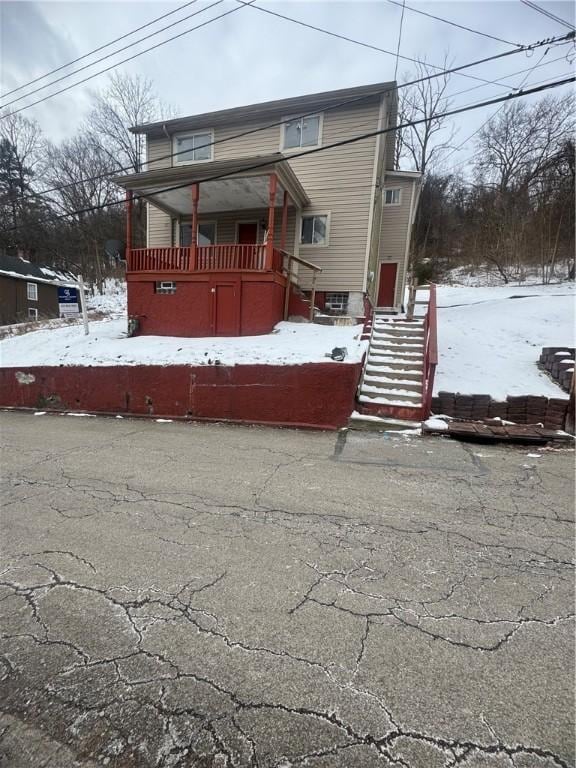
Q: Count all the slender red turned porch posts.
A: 4